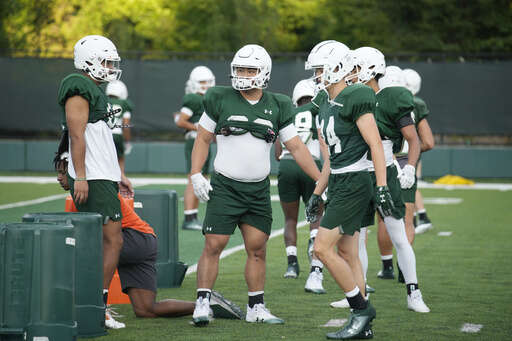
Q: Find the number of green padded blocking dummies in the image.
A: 3